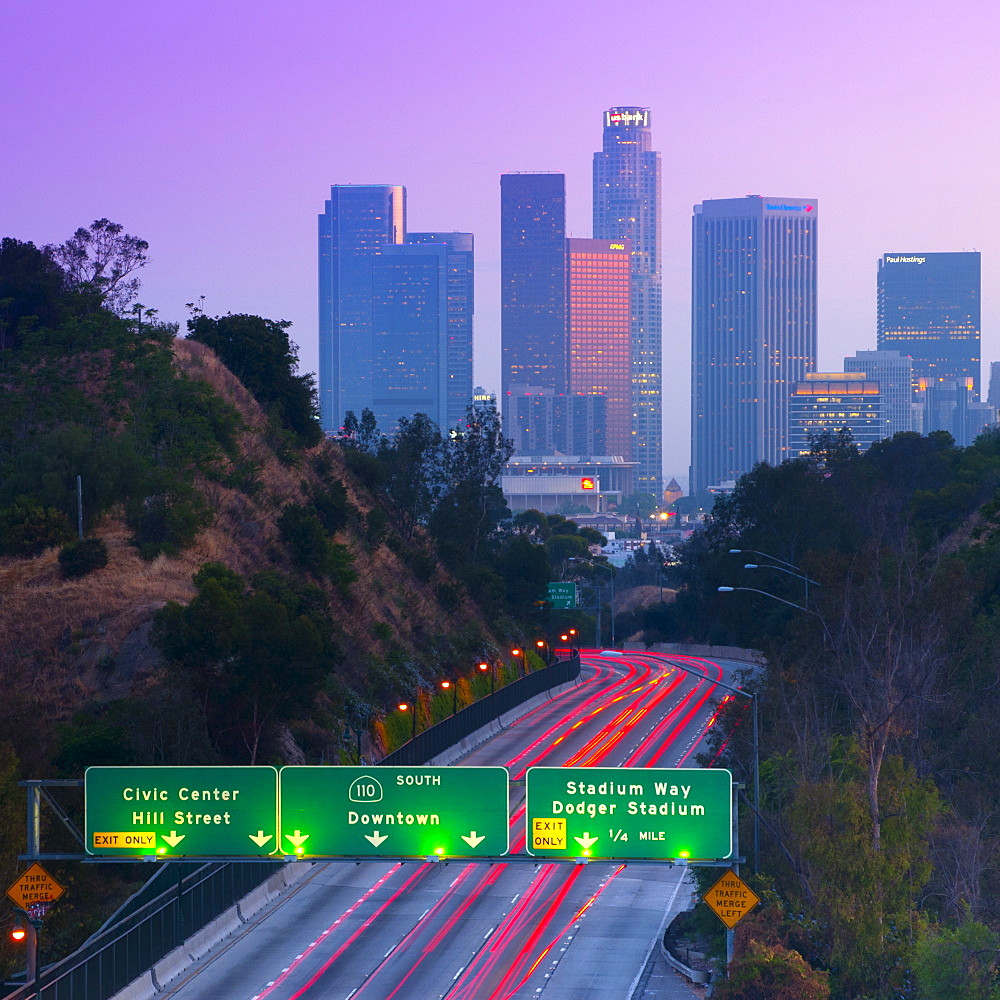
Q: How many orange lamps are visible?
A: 8